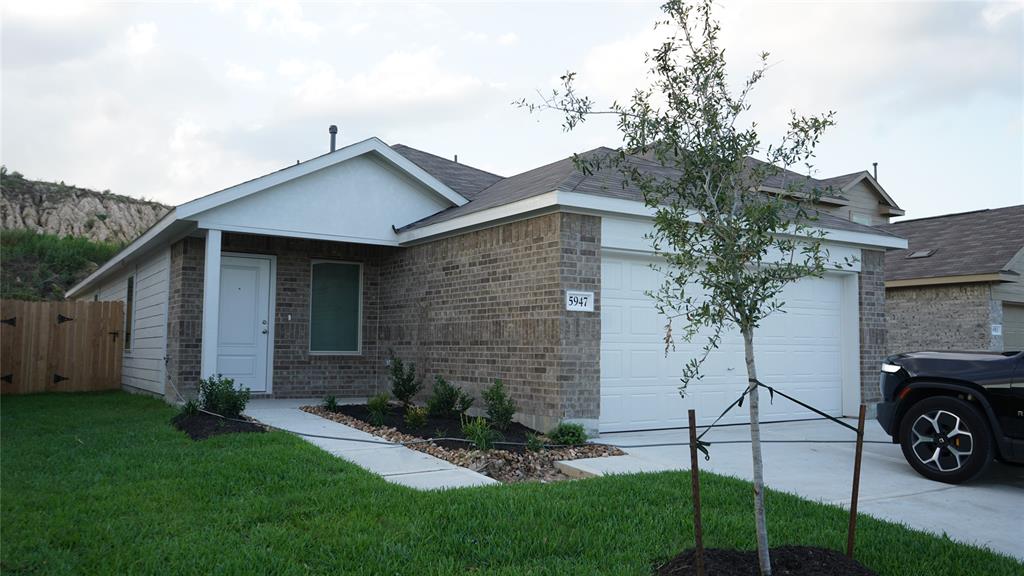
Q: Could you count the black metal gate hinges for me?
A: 4